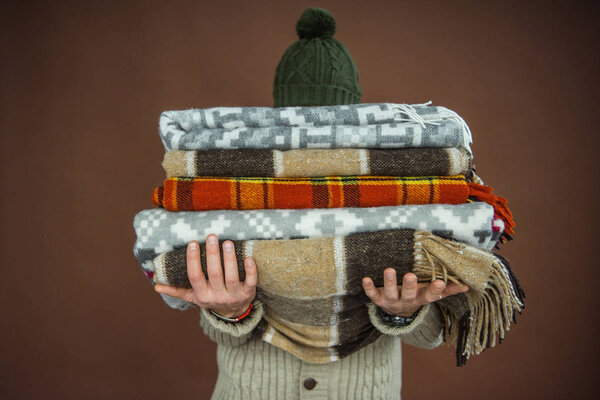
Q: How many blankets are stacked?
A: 5